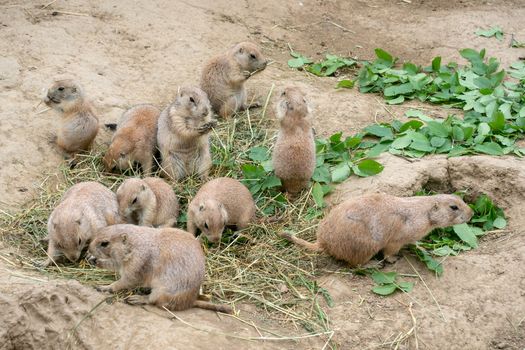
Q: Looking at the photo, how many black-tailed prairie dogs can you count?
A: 10